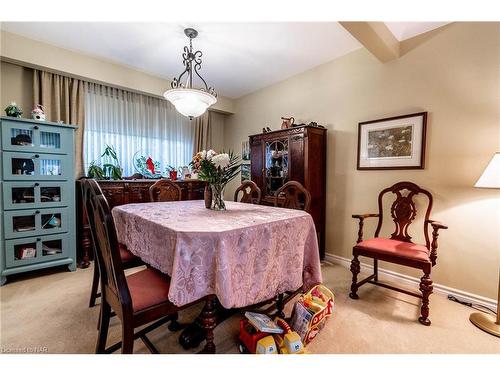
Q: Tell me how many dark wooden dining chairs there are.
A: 6